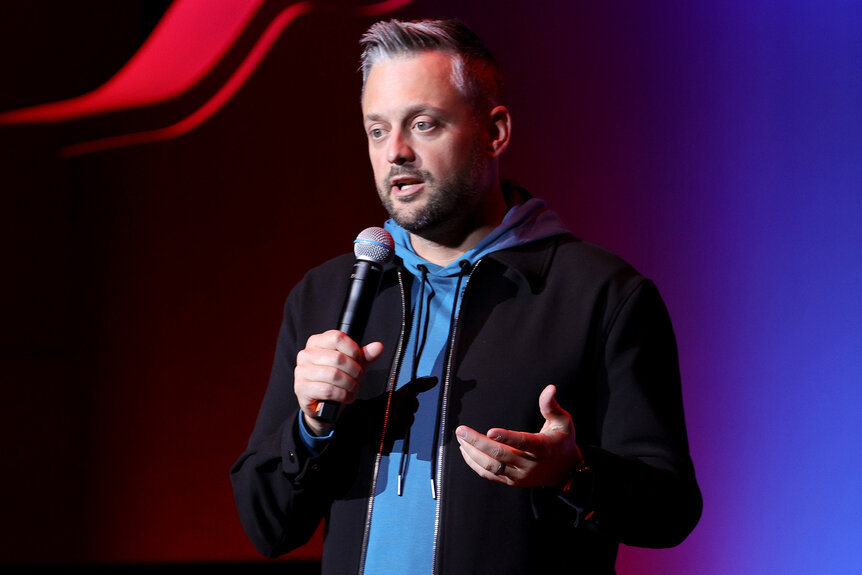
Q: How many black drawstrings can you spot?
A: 2